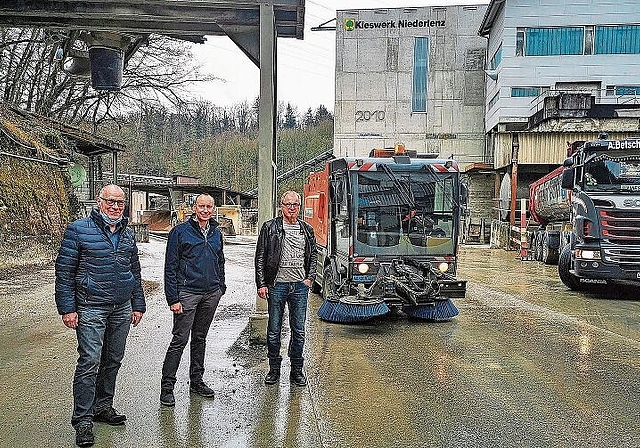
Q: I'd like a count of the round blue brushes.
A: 2